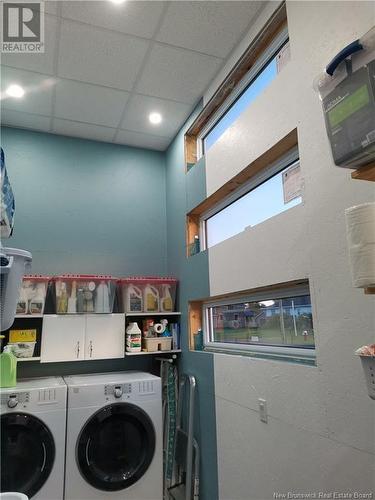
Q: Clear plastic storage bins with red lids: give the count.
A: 3